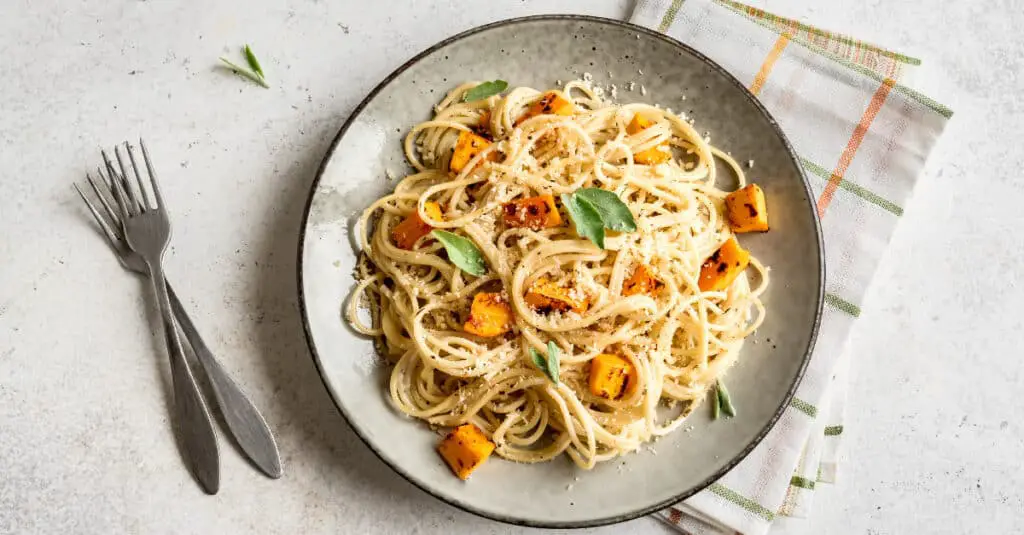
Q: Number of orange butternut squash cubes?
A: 12